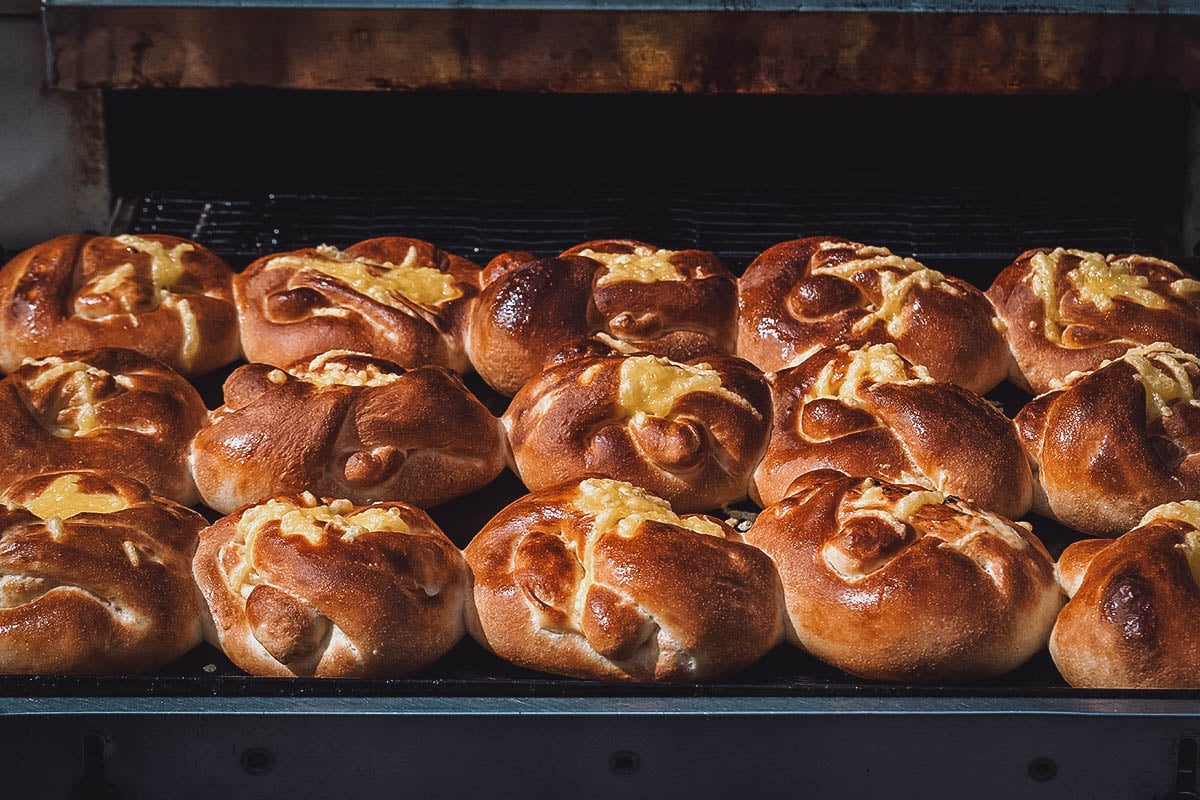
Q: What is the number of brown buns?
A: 15